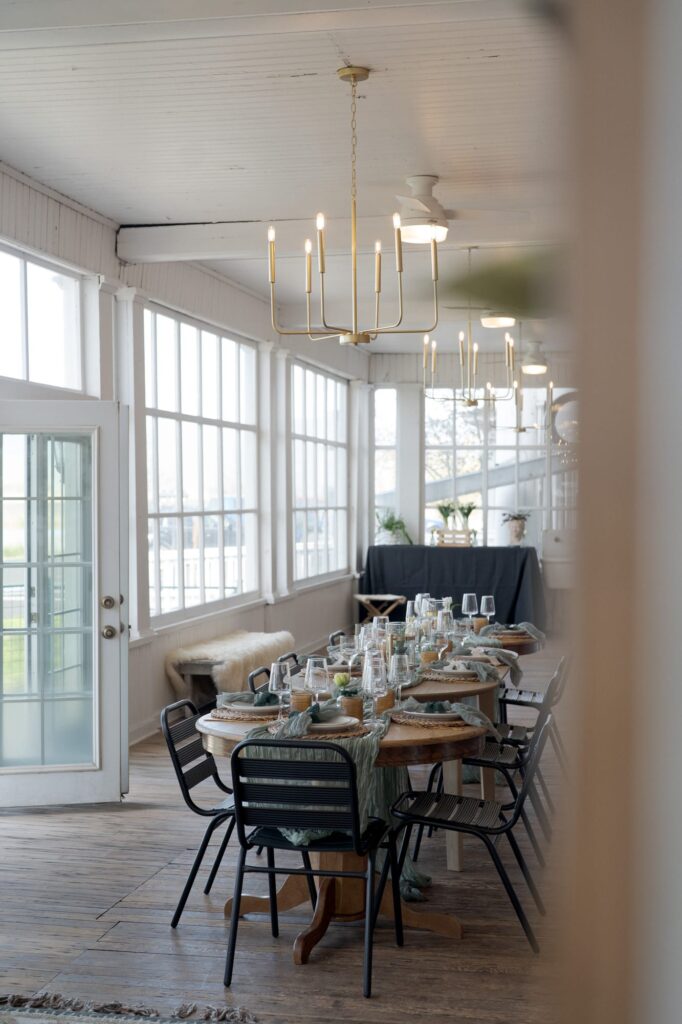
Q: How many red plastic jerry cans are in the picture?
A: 0